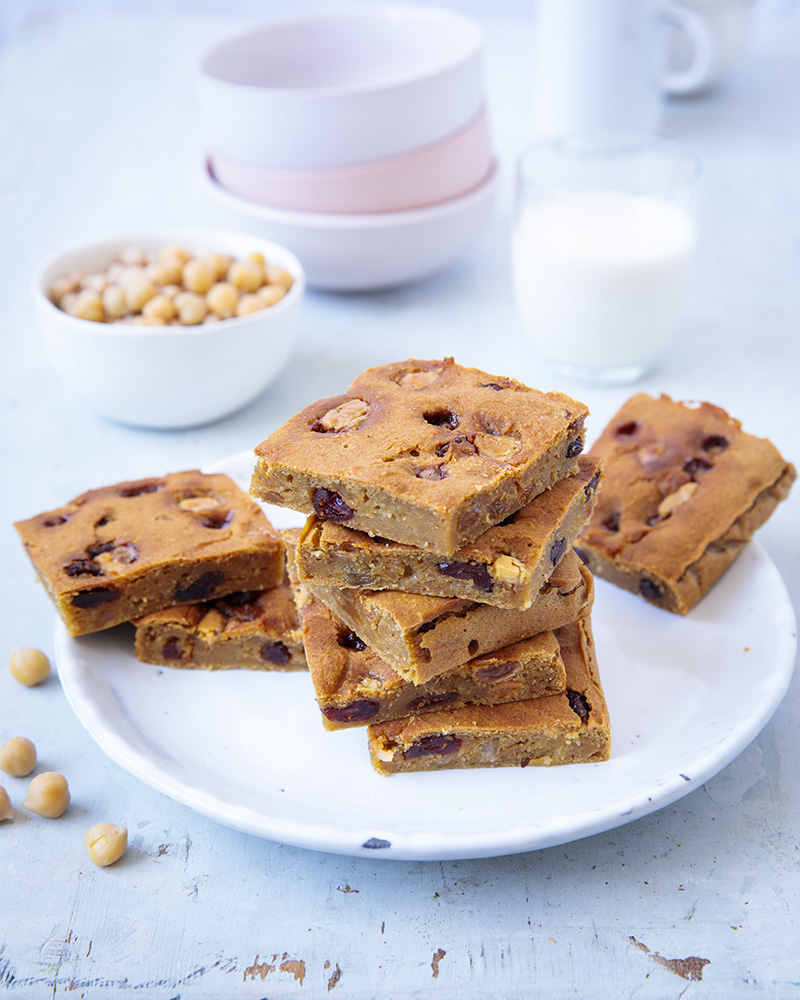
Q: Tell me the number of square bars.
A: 8